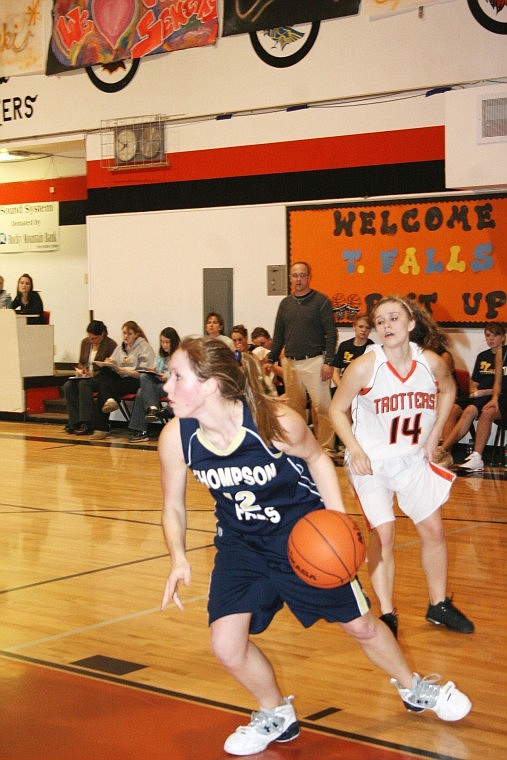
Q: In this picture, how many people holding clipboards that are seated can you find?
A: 3